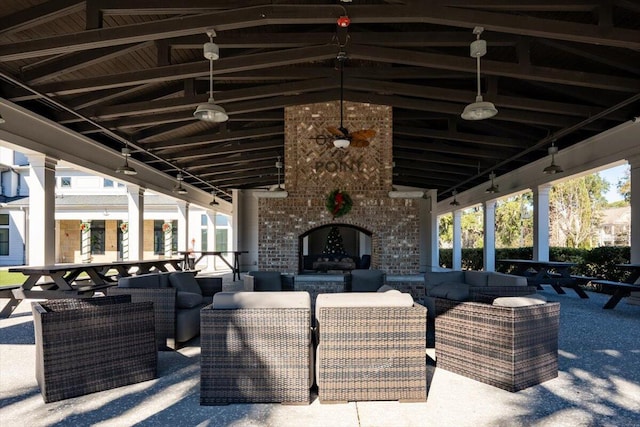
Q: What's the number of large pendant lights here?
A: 2